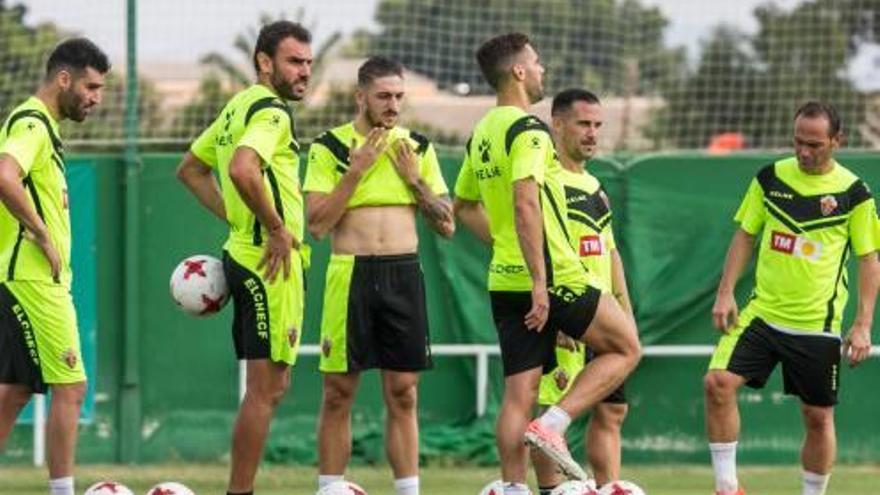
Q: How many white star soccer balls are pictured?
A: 7